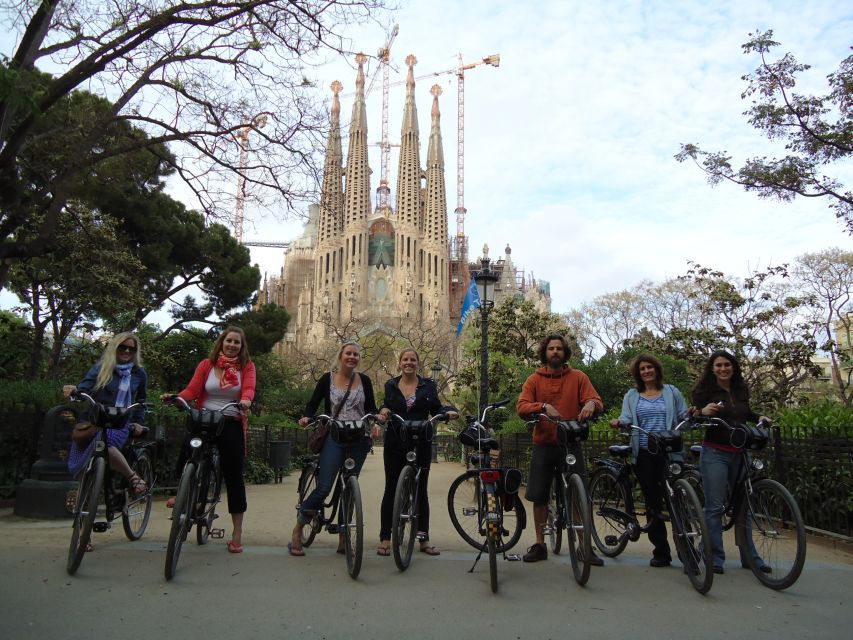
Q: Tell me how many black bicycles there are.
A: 8